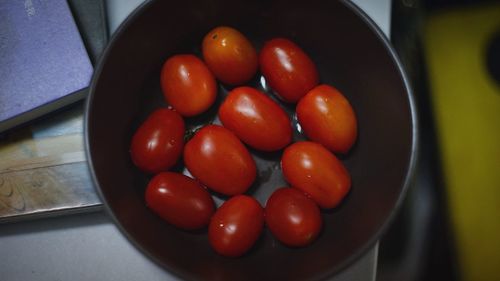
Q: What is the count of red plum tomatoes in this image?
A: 11